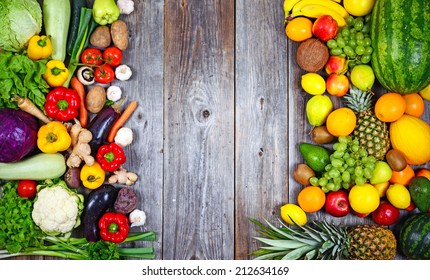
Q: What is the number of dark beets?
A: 2